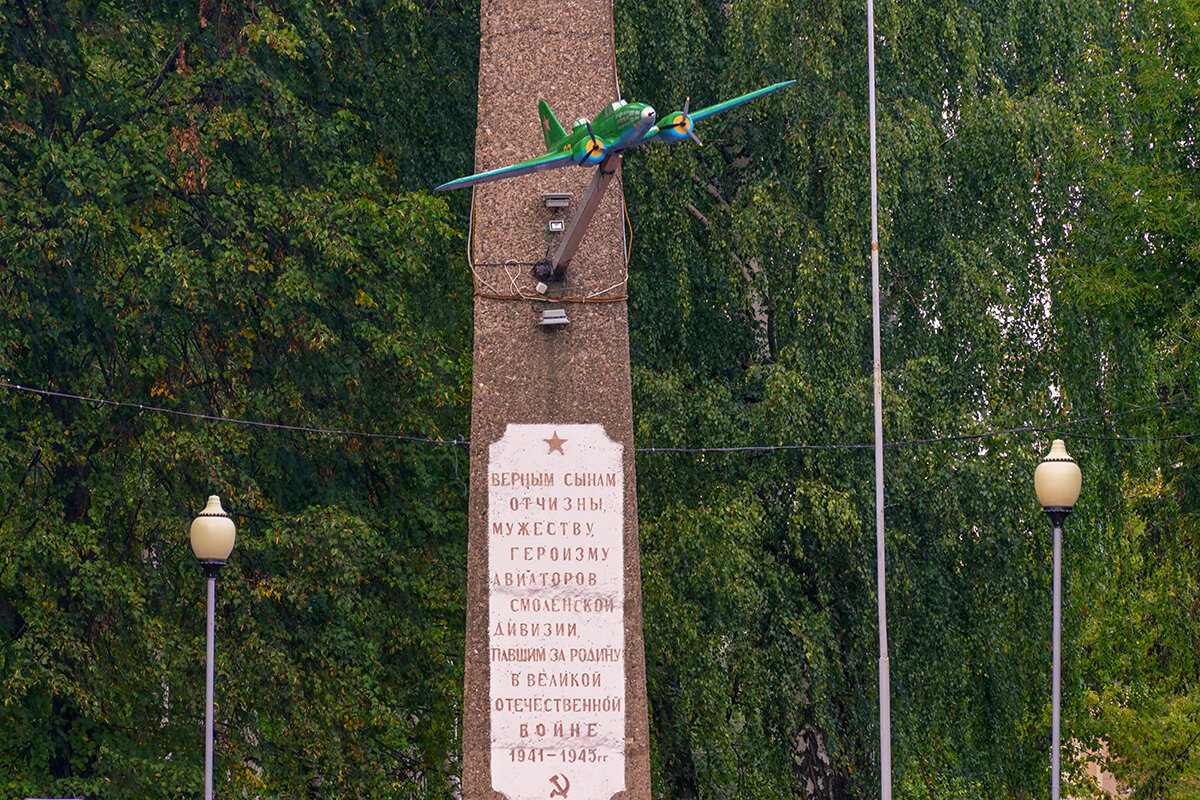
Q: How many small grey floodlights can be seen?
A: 3